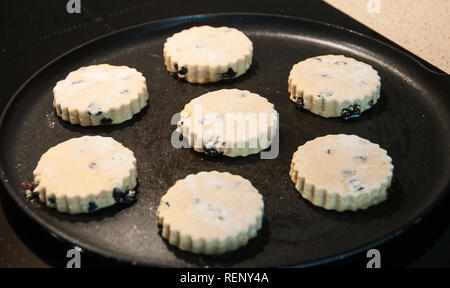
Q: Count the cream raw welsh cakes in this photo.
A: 7